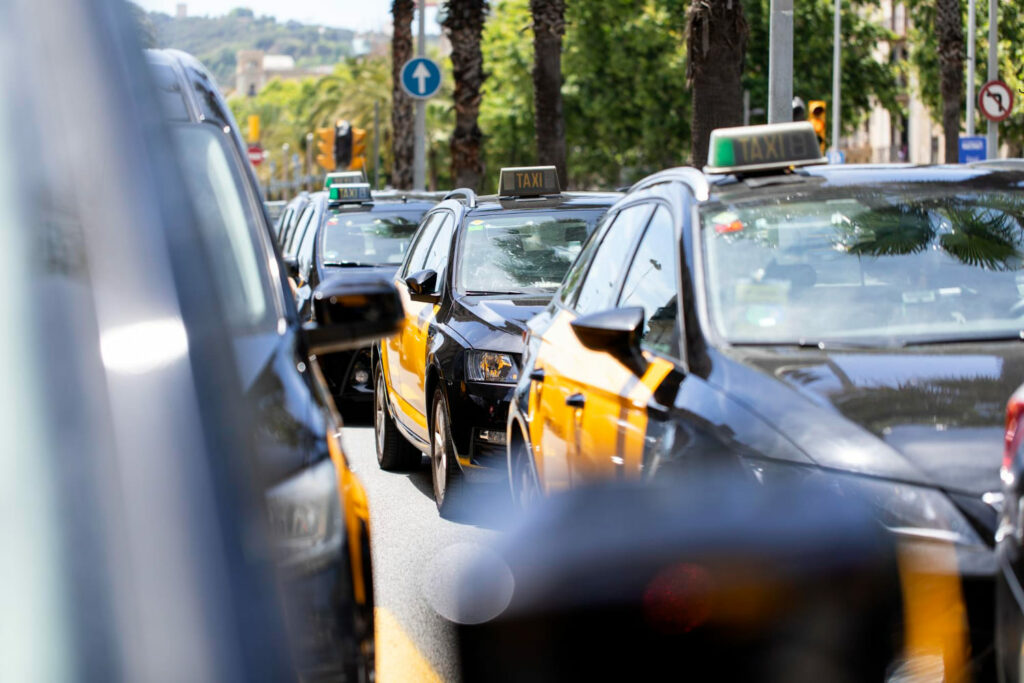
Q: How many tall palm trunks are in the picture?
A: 5